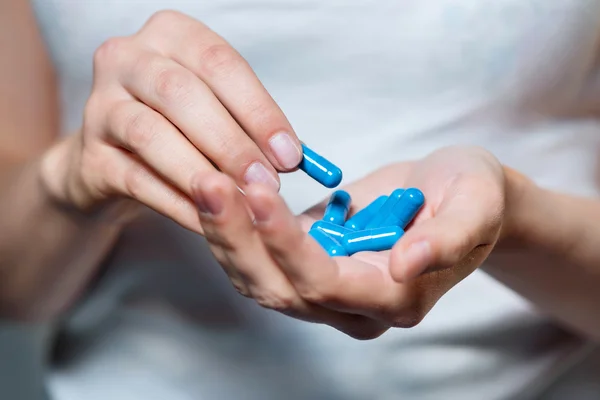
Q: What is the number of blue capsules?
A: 8